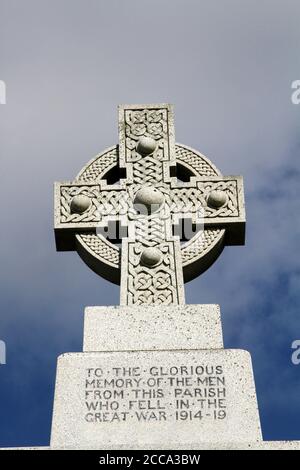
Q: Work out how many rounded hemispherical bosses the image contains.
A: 5